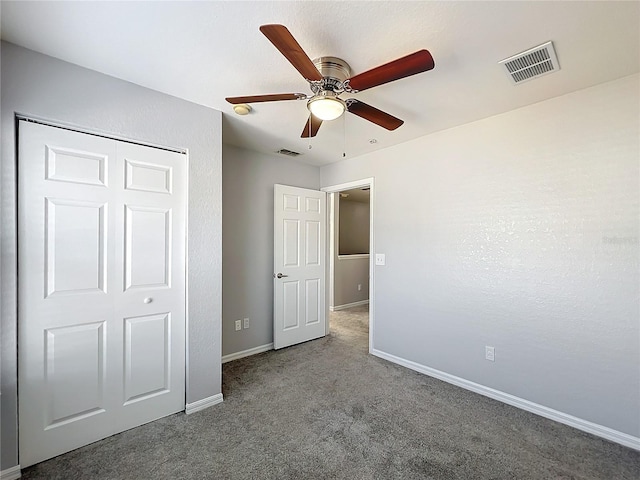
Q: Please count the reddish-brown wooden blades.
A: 5